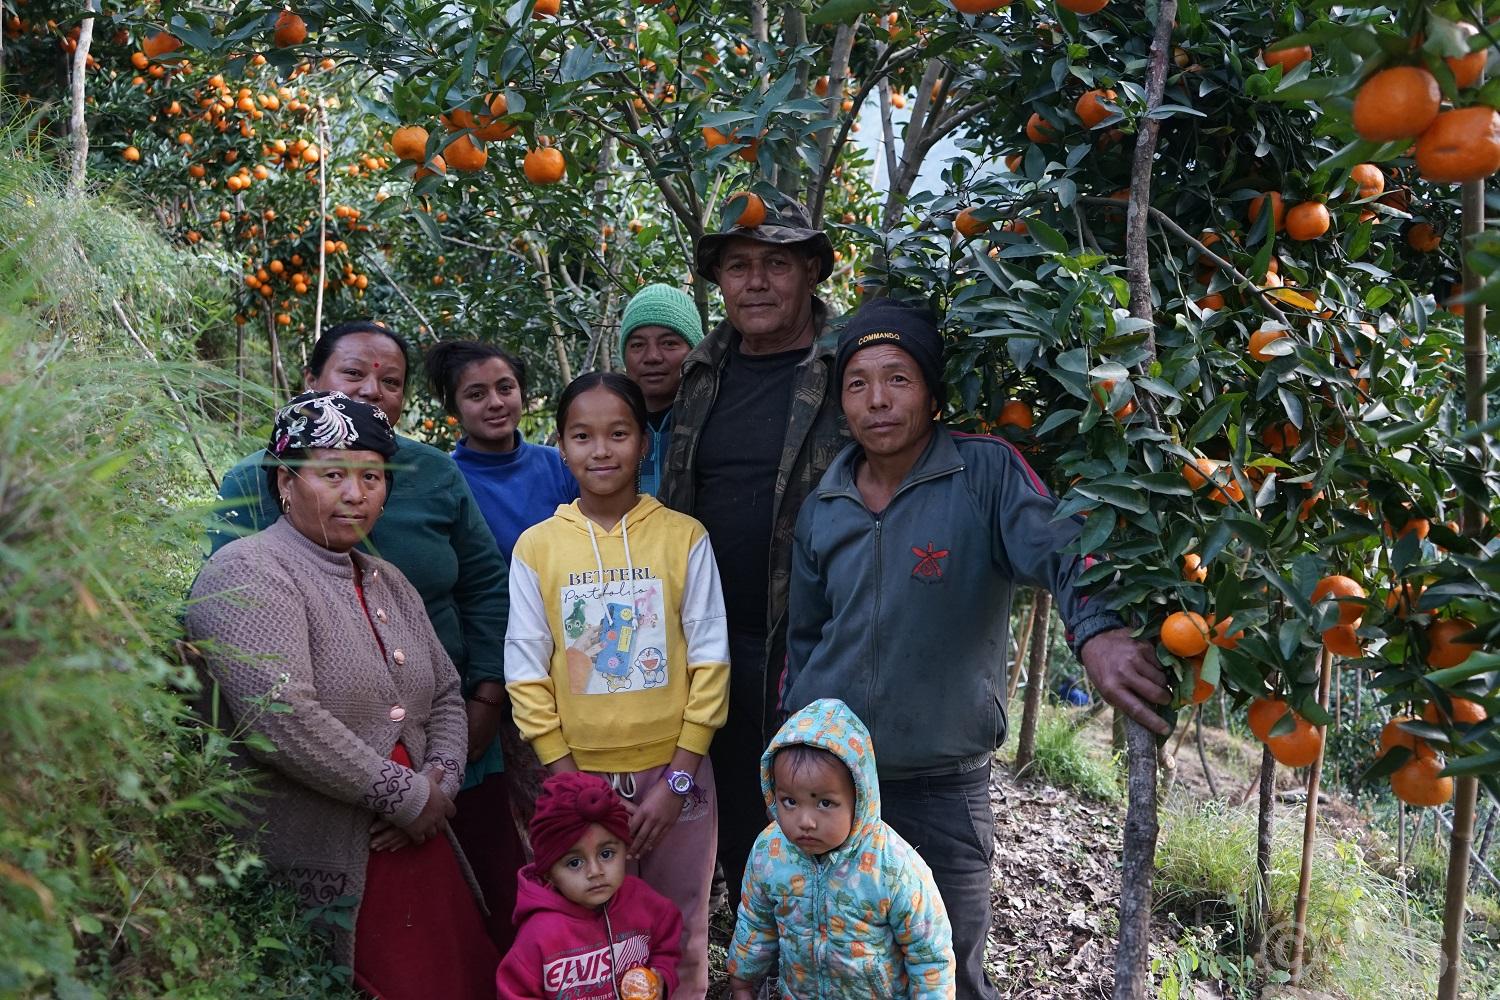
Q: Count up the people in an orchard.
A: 9